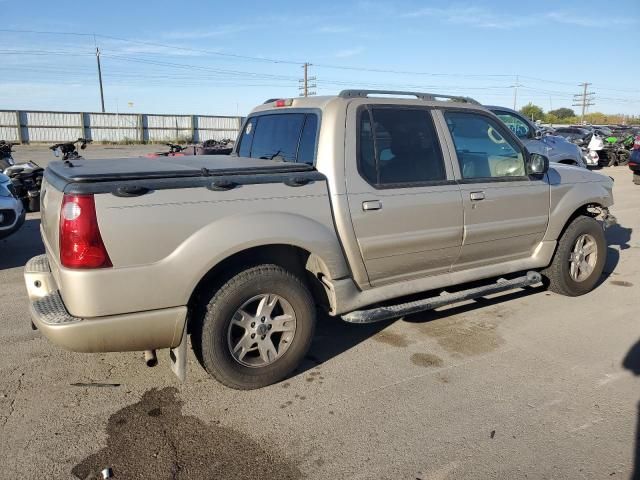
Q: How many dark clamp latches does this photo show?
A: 3